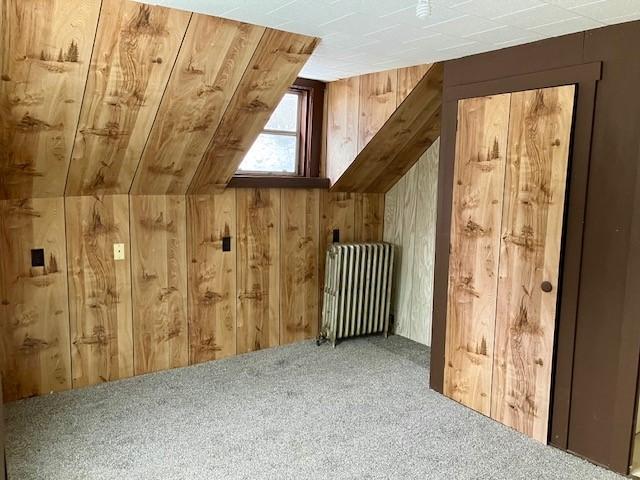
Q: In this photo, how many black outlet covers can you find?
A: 3